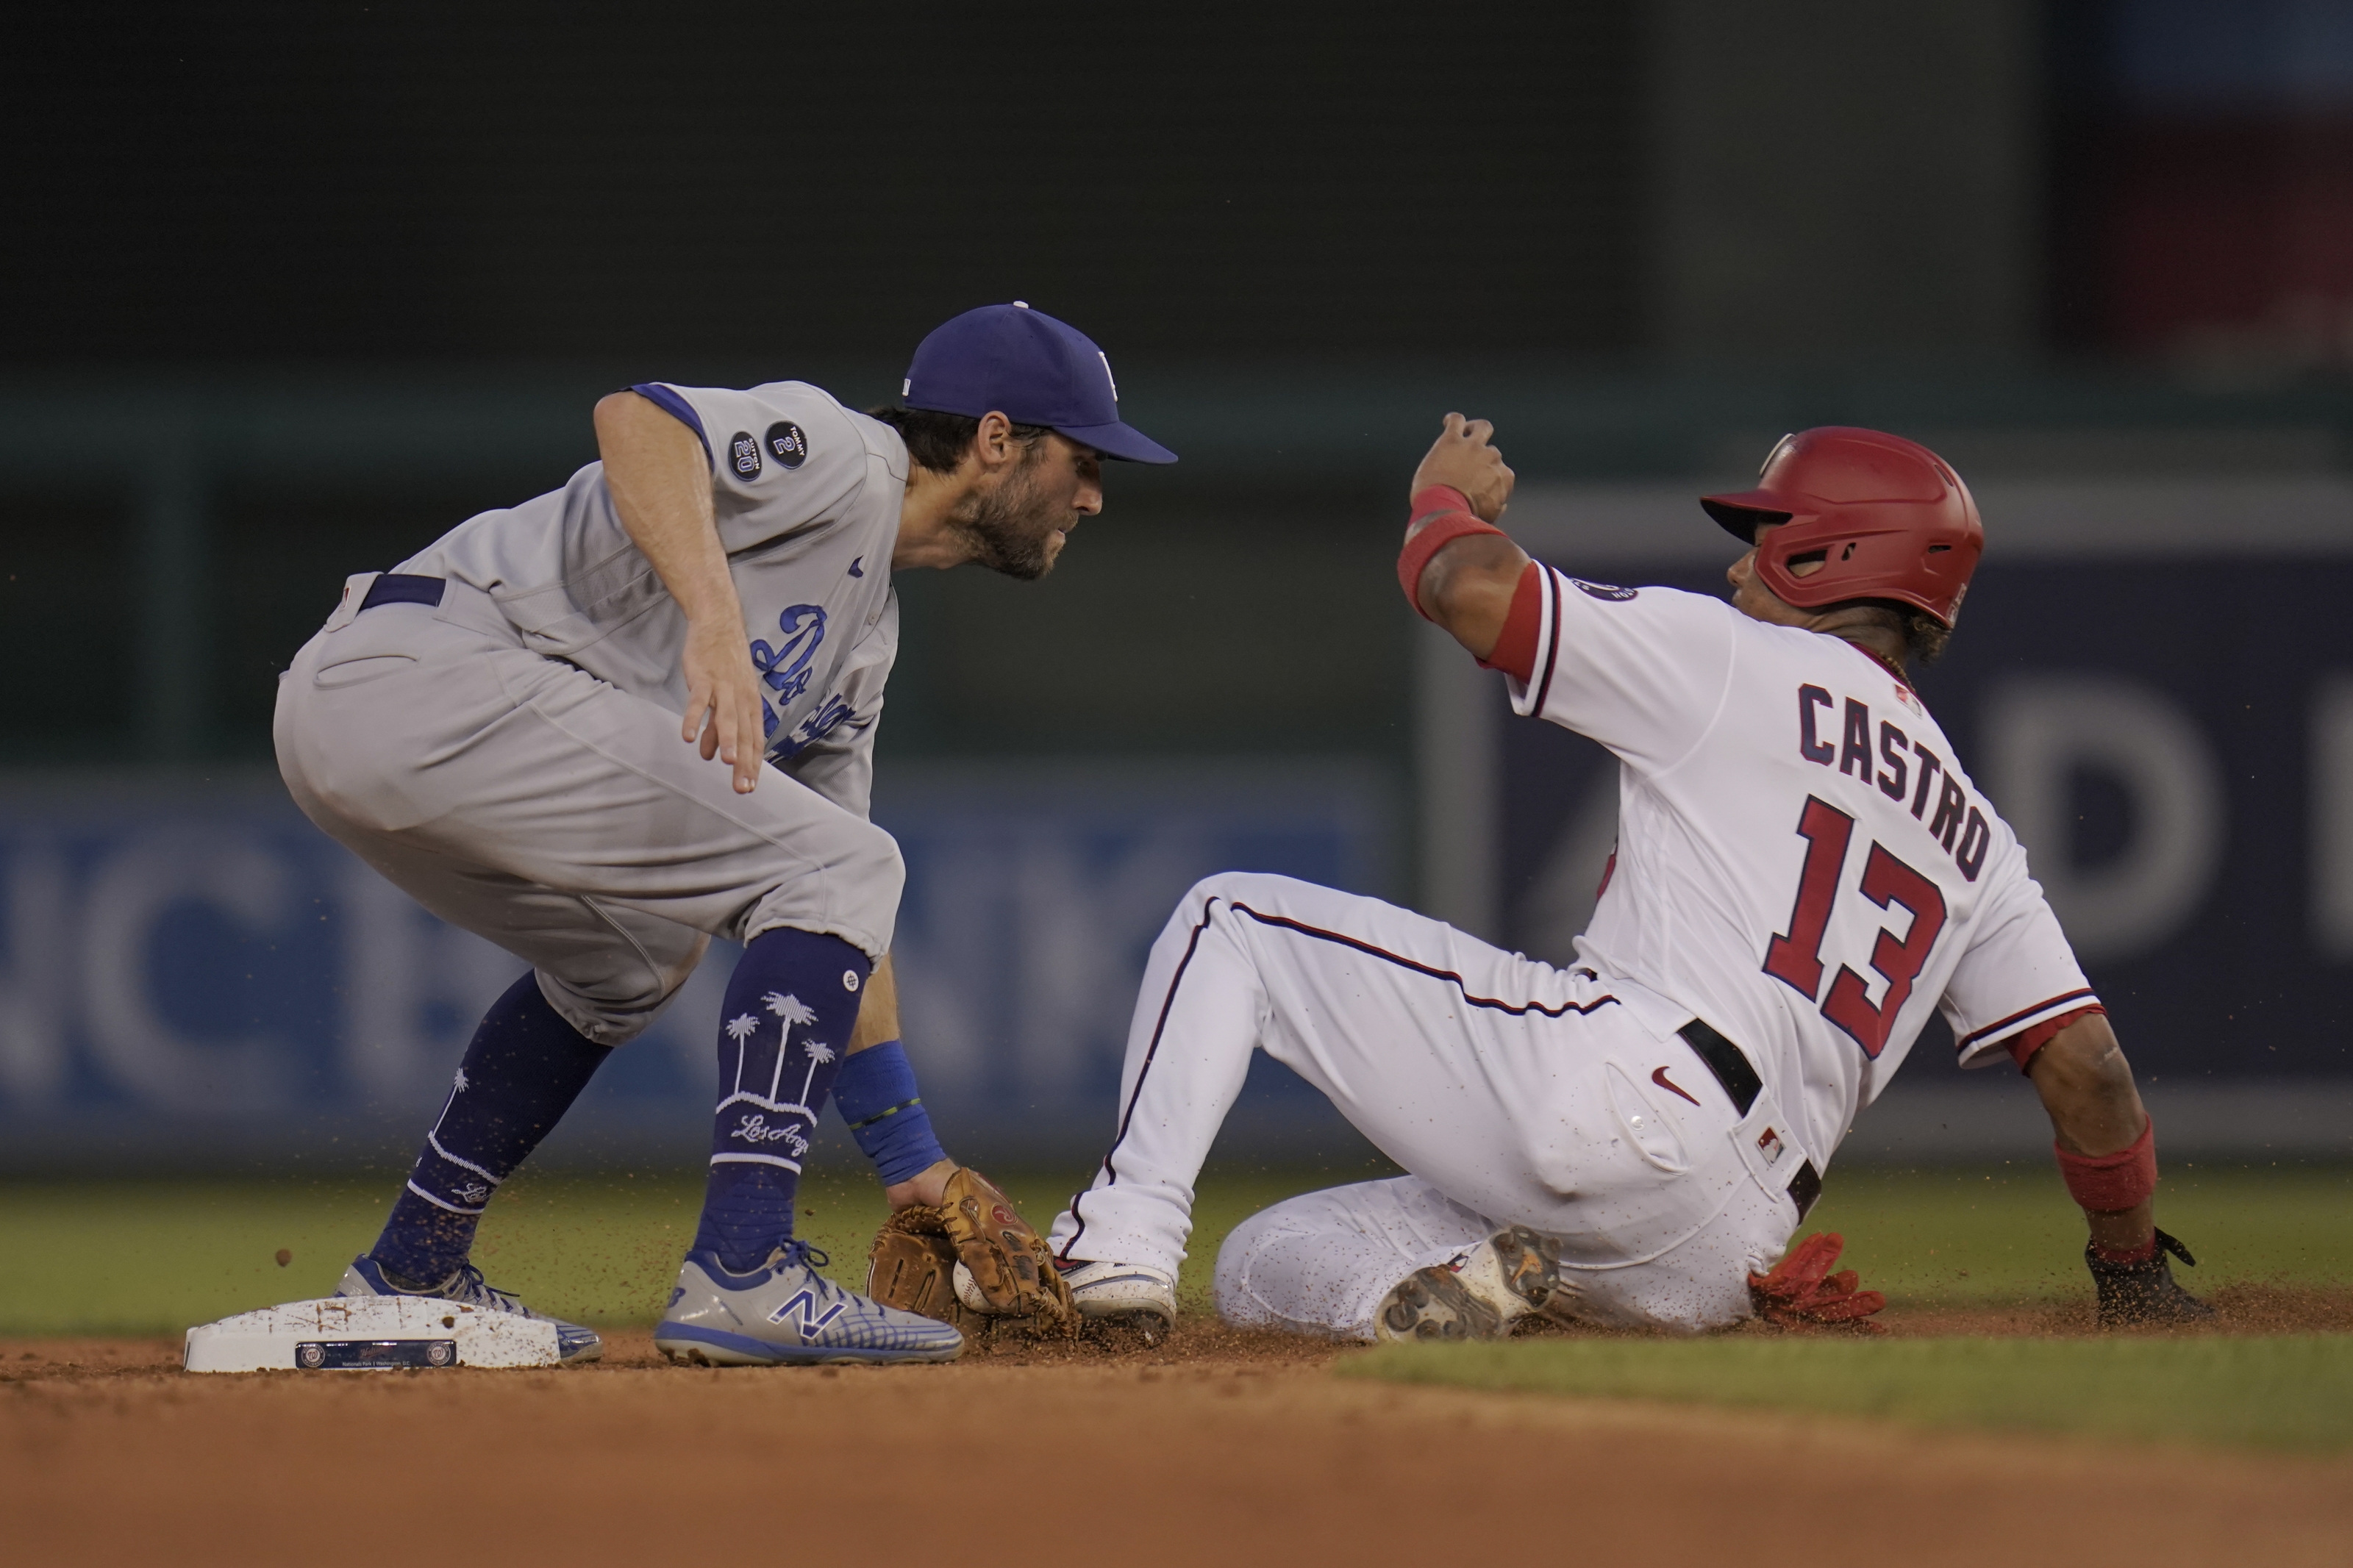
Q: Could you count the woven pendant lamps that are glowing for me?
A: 0